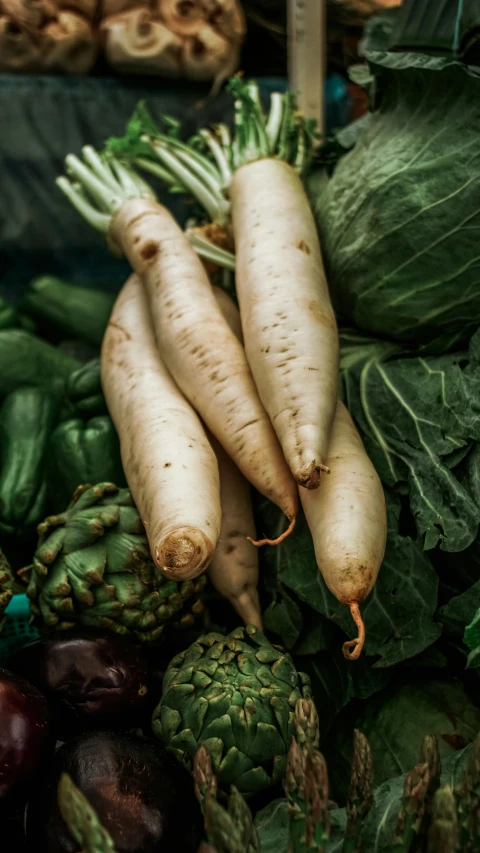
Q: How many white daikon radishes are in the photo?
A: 5